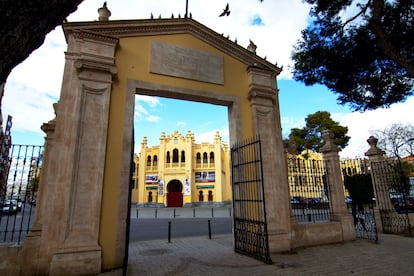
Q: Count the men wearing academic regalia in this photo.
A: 0